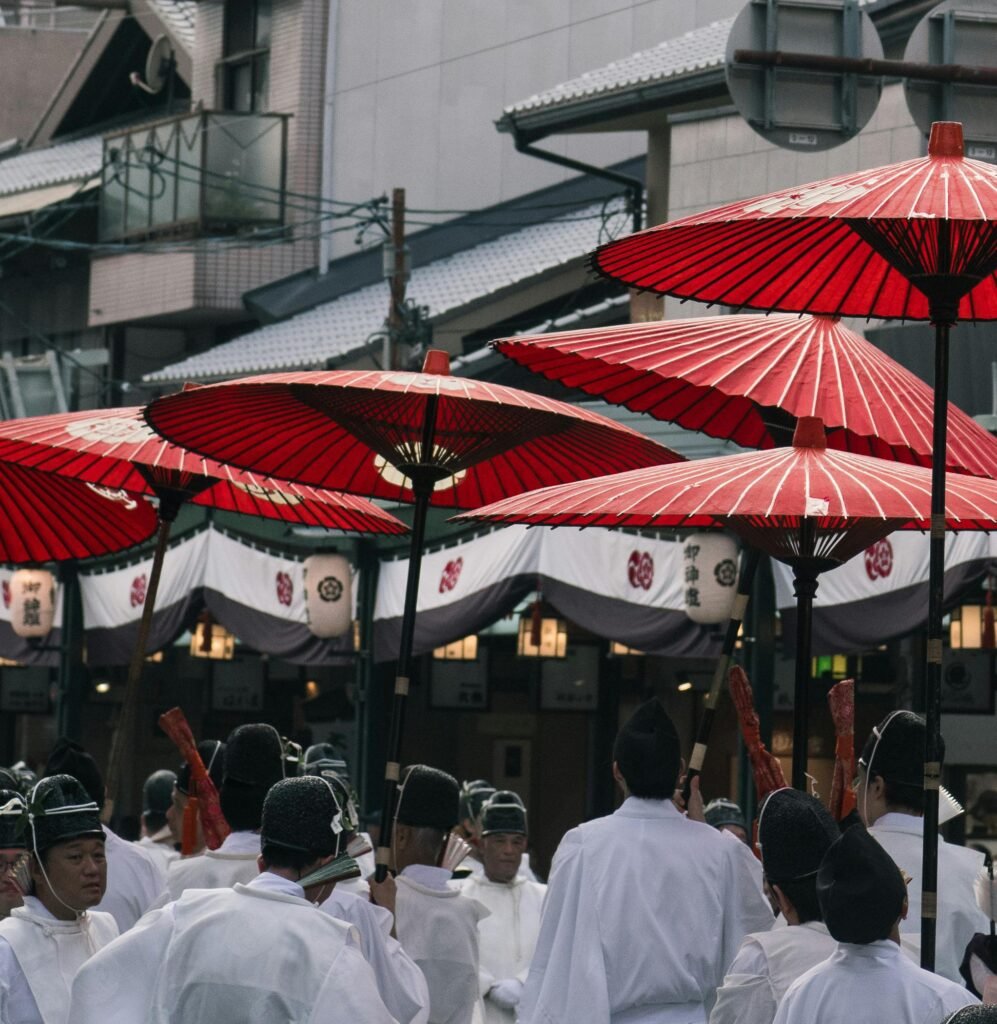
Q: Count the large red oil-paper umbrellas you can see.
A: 6